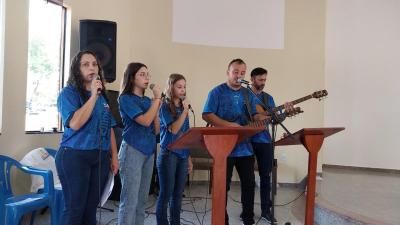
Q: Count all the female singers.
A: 3